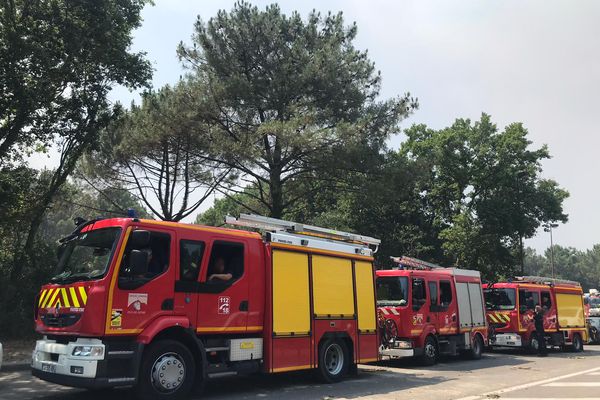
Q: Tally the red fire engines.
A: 3